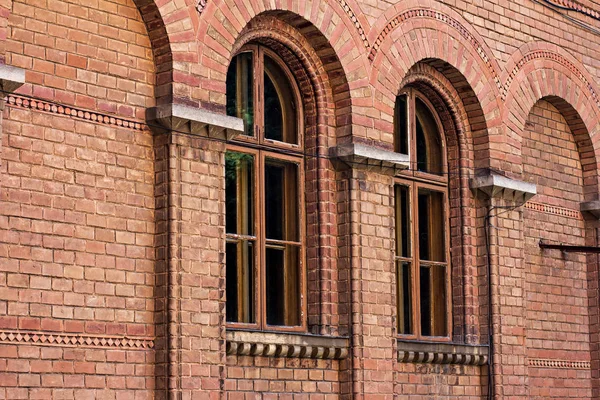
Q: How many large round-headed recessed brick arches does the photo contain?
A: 4